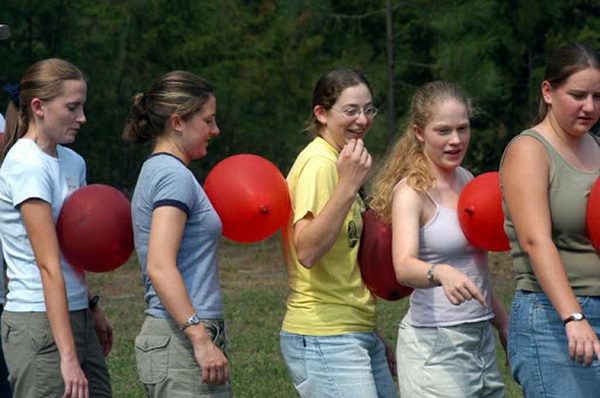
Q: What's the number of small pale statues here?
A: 0